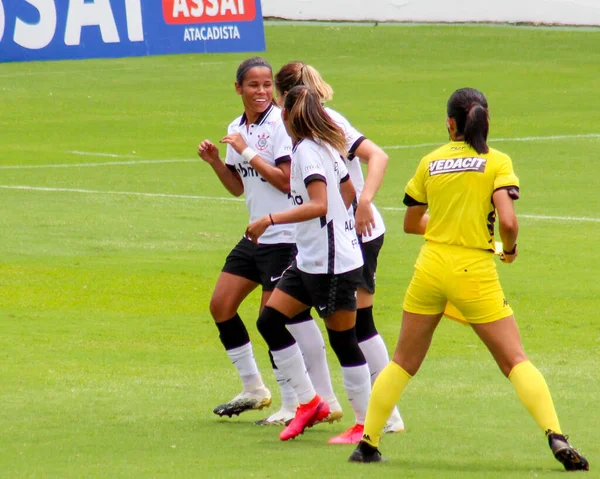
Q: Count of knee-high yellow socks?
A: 2